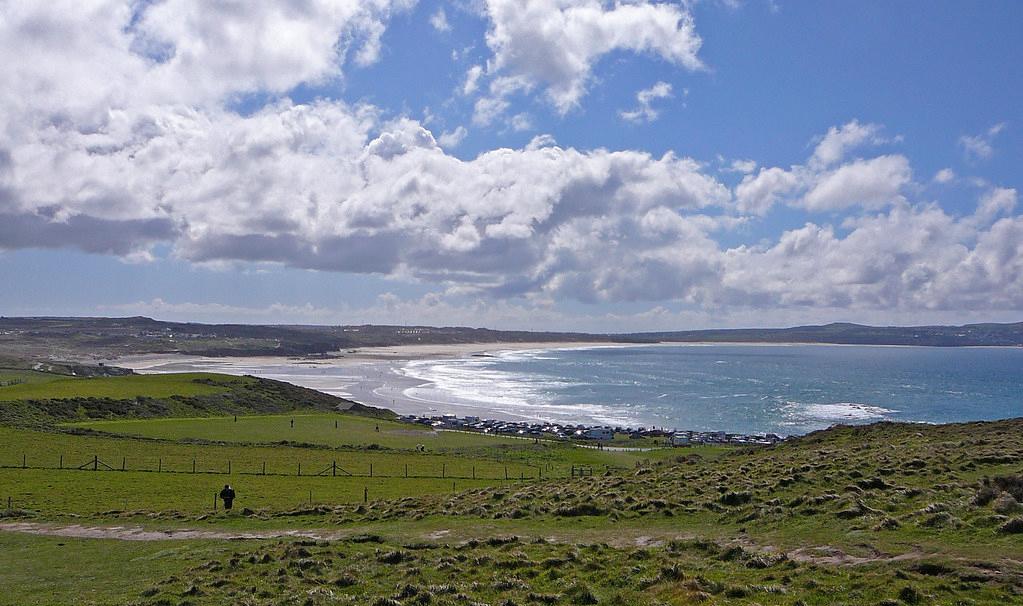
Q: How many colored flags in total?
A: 0